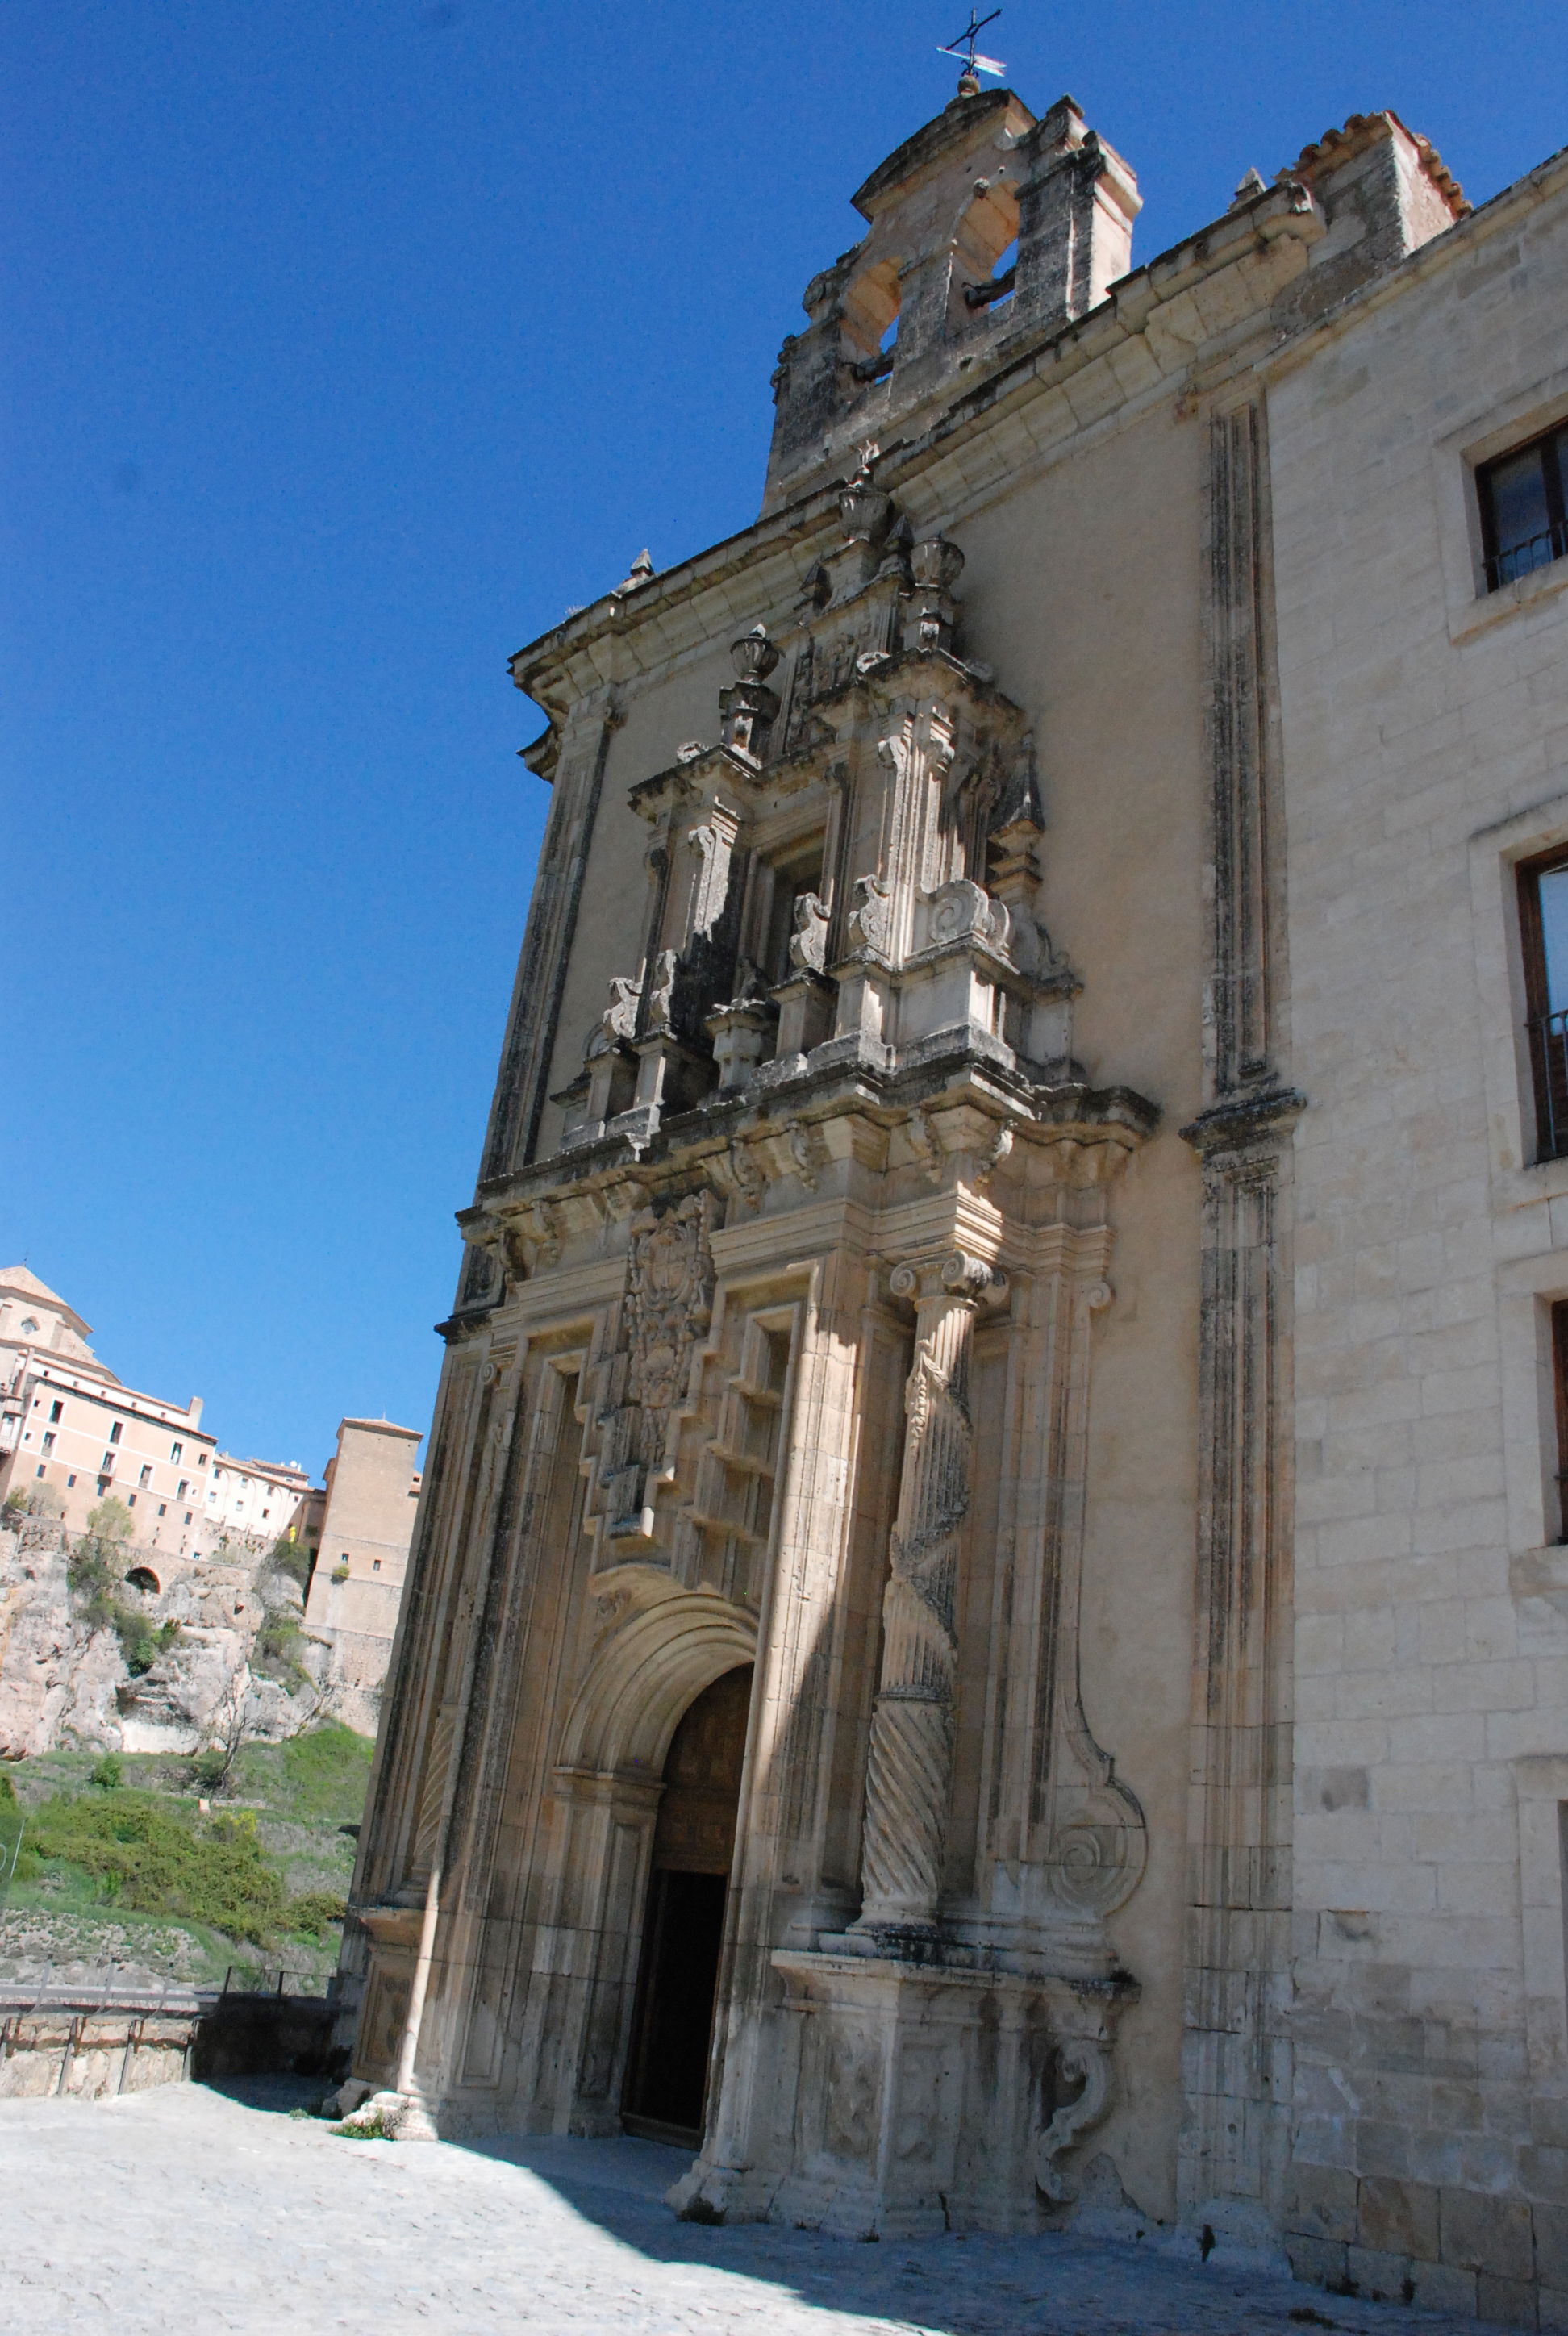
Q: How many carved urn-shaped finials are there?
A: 3